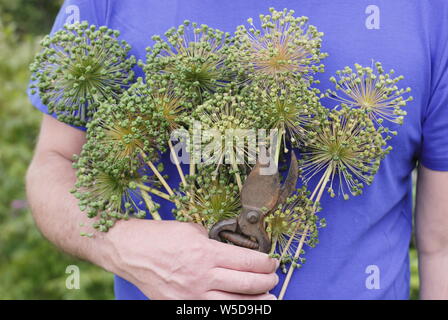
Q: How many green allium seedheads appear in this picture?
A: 12